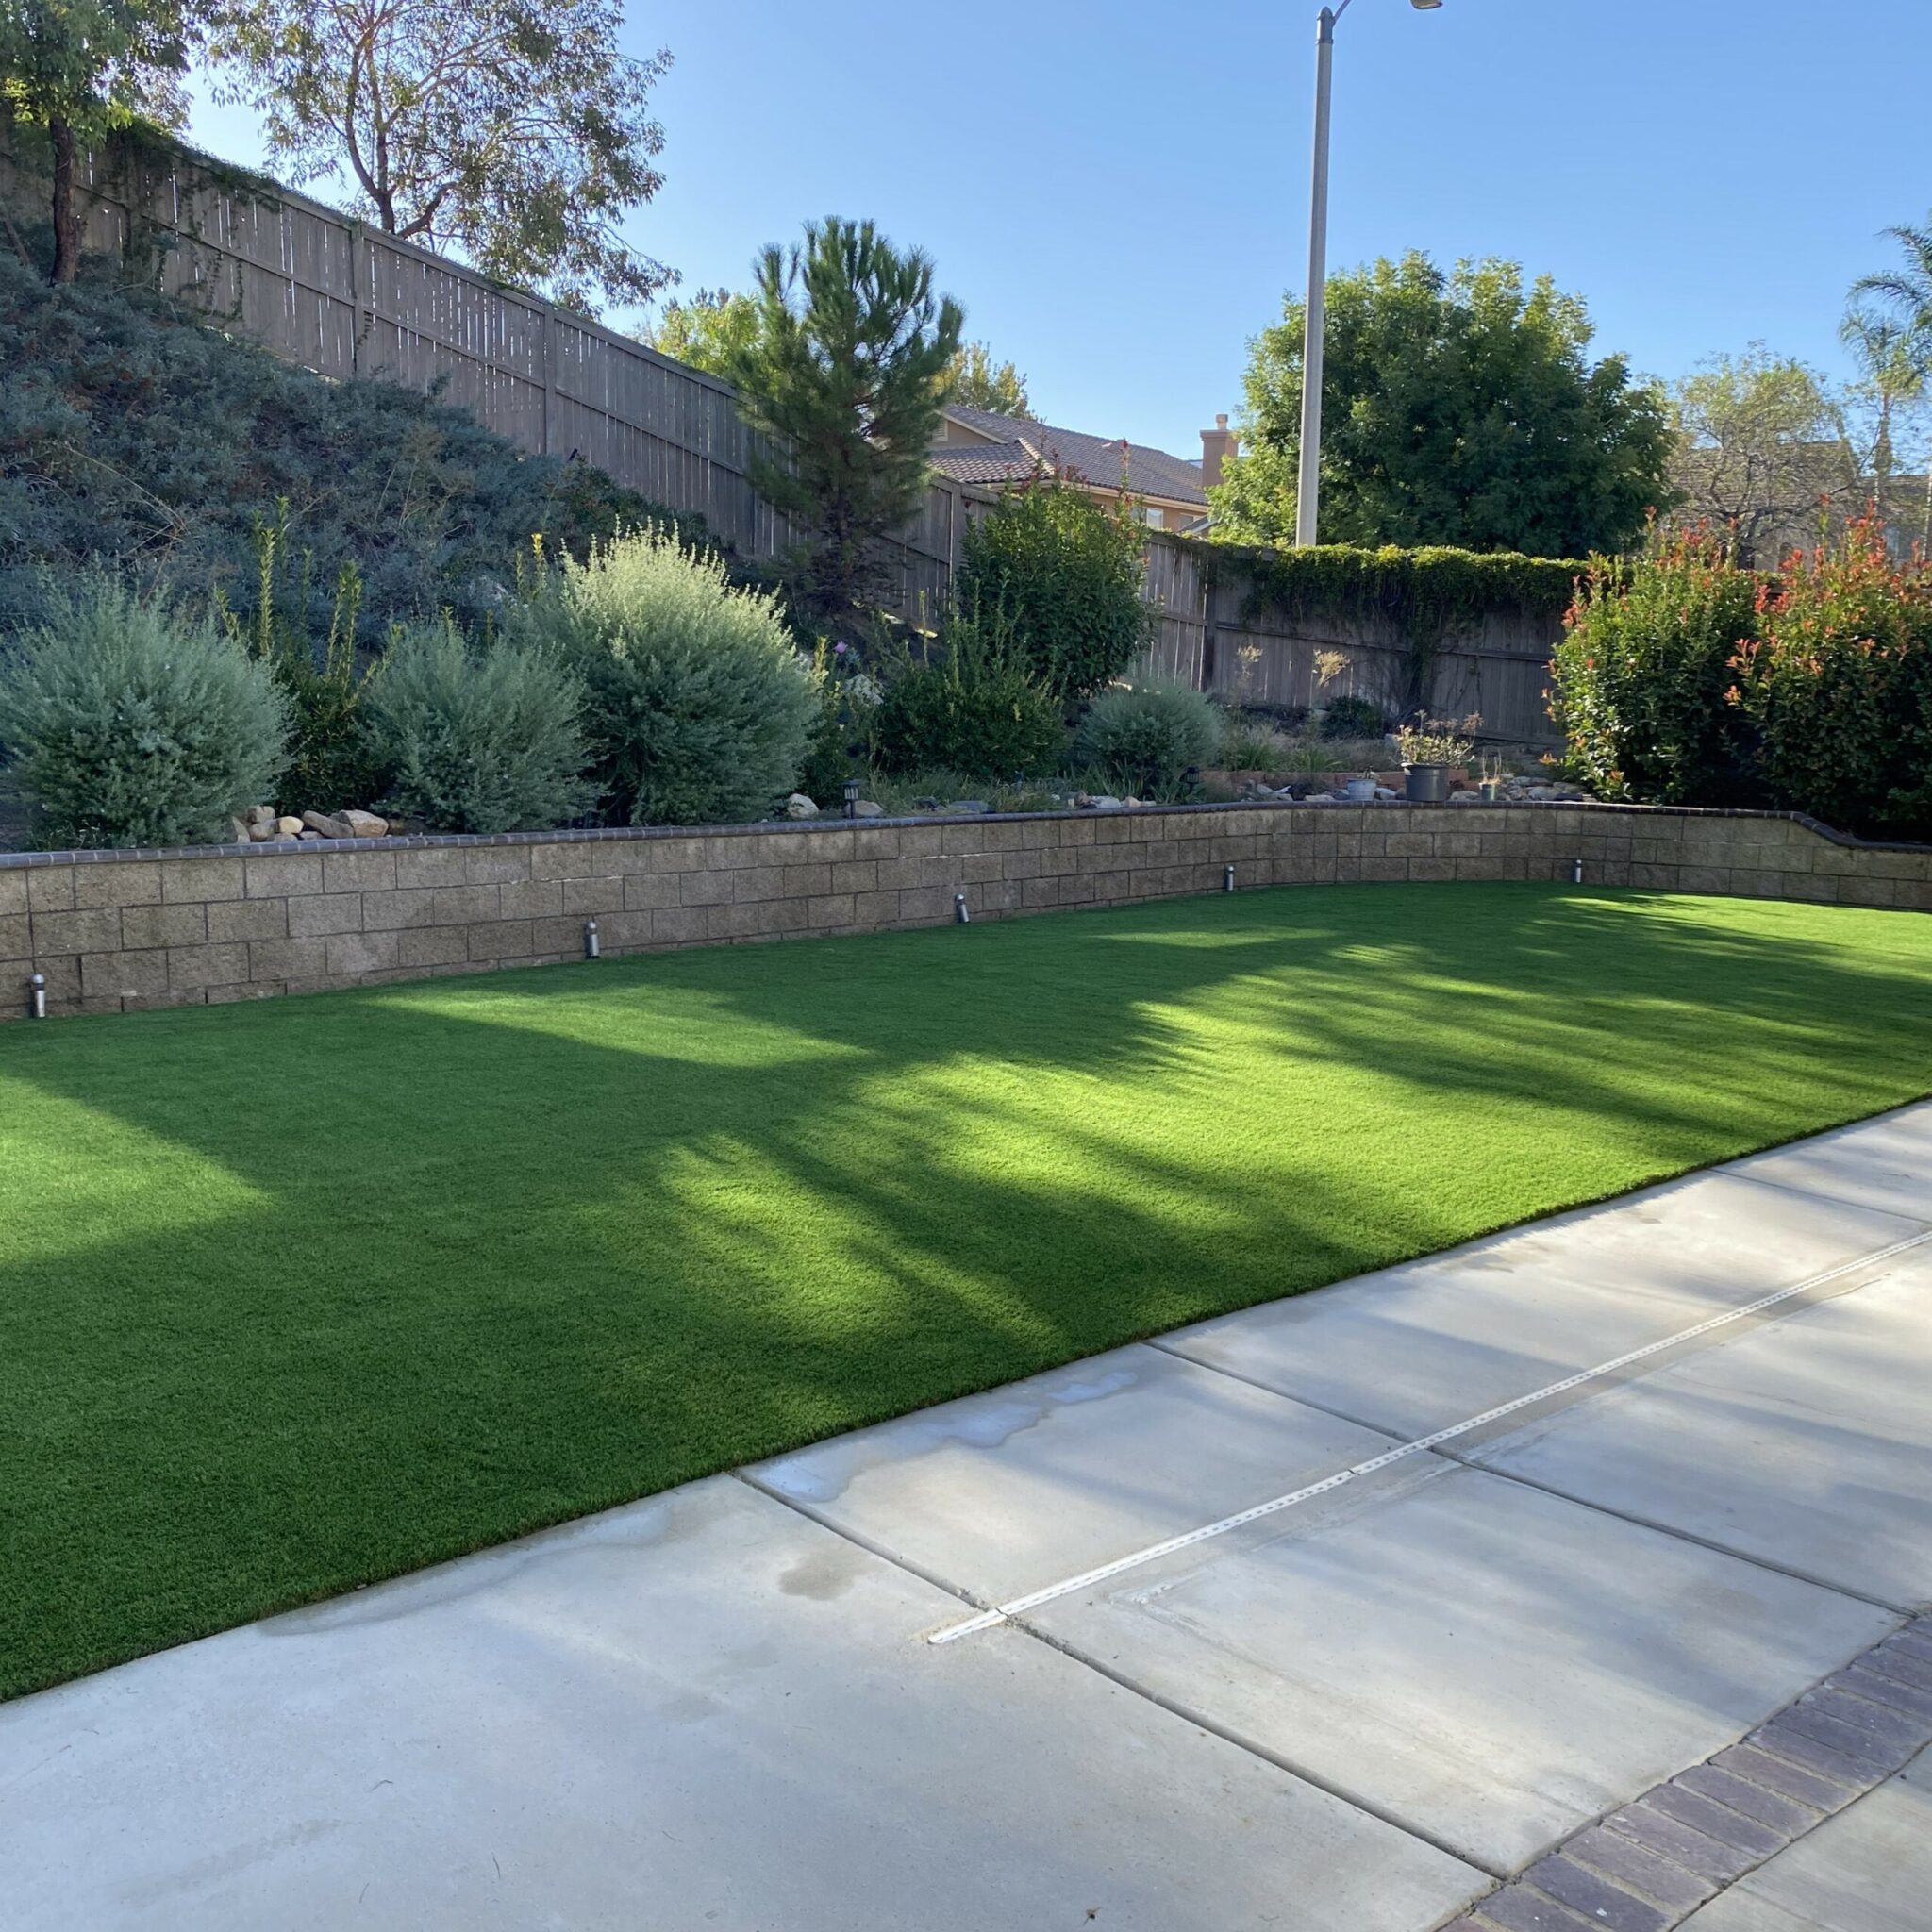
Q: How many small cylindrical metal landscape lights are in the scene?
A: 5